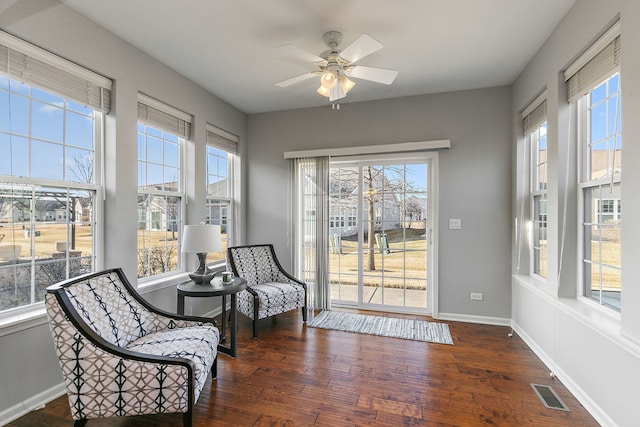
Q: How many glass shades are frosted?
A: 3